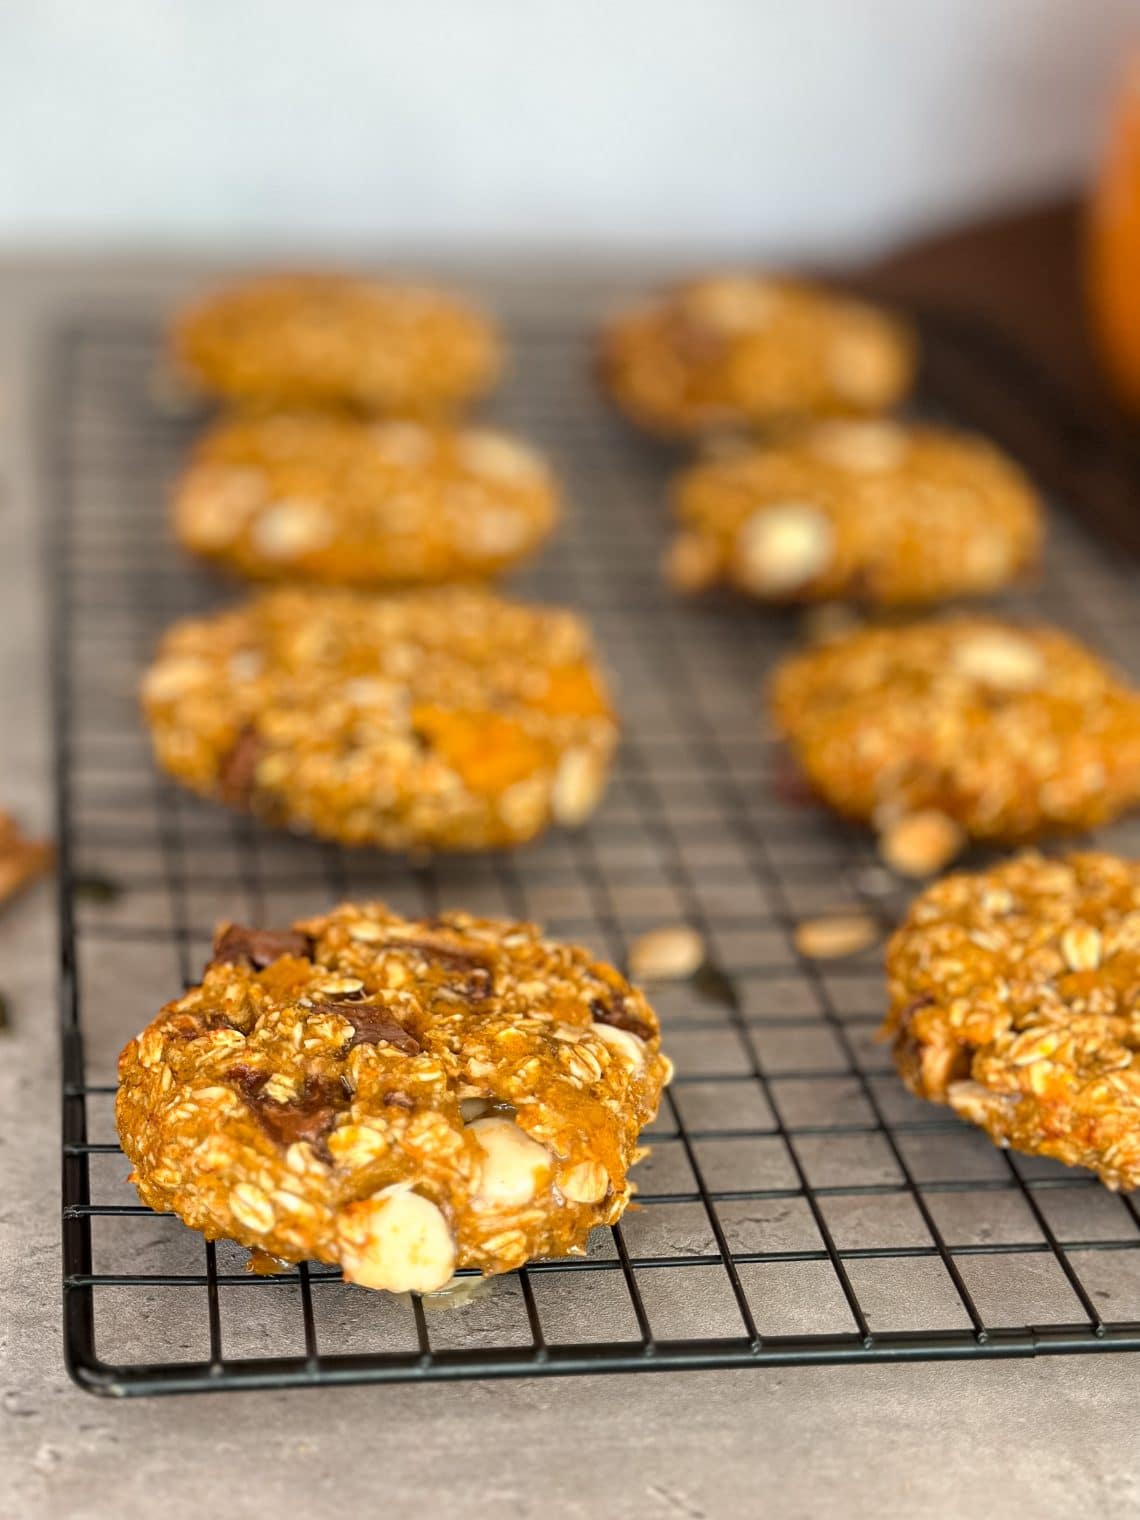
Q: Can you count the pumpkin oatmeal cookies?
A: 8